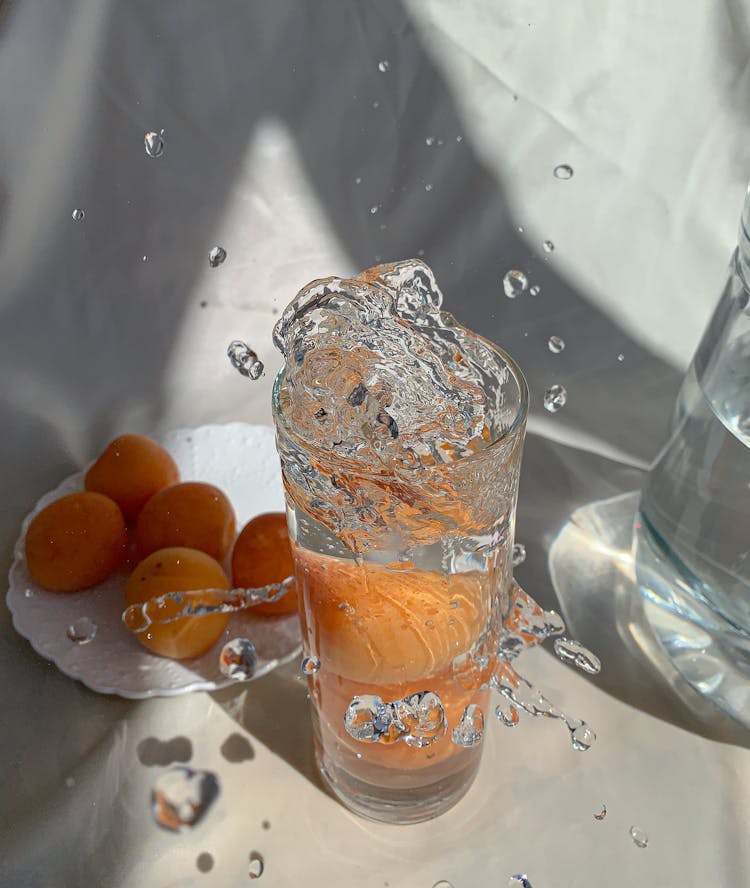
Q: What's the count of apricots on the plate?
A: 5